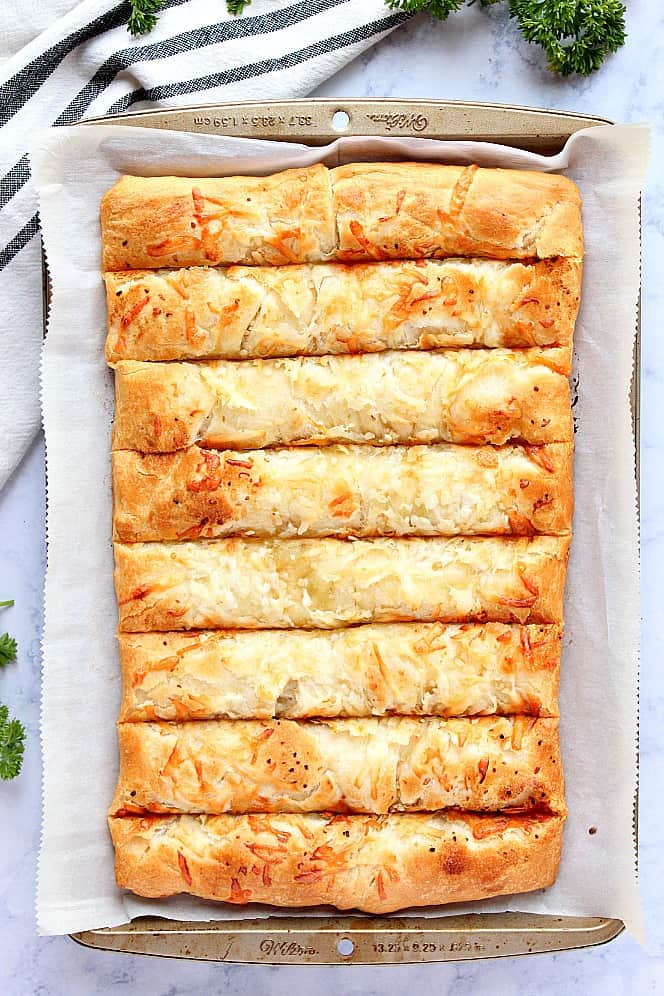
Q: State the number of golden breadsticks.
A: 8